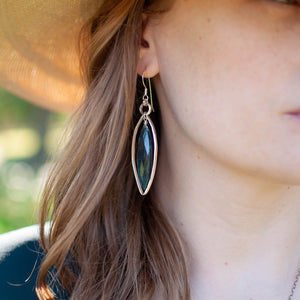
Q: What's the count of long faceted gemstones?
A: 1